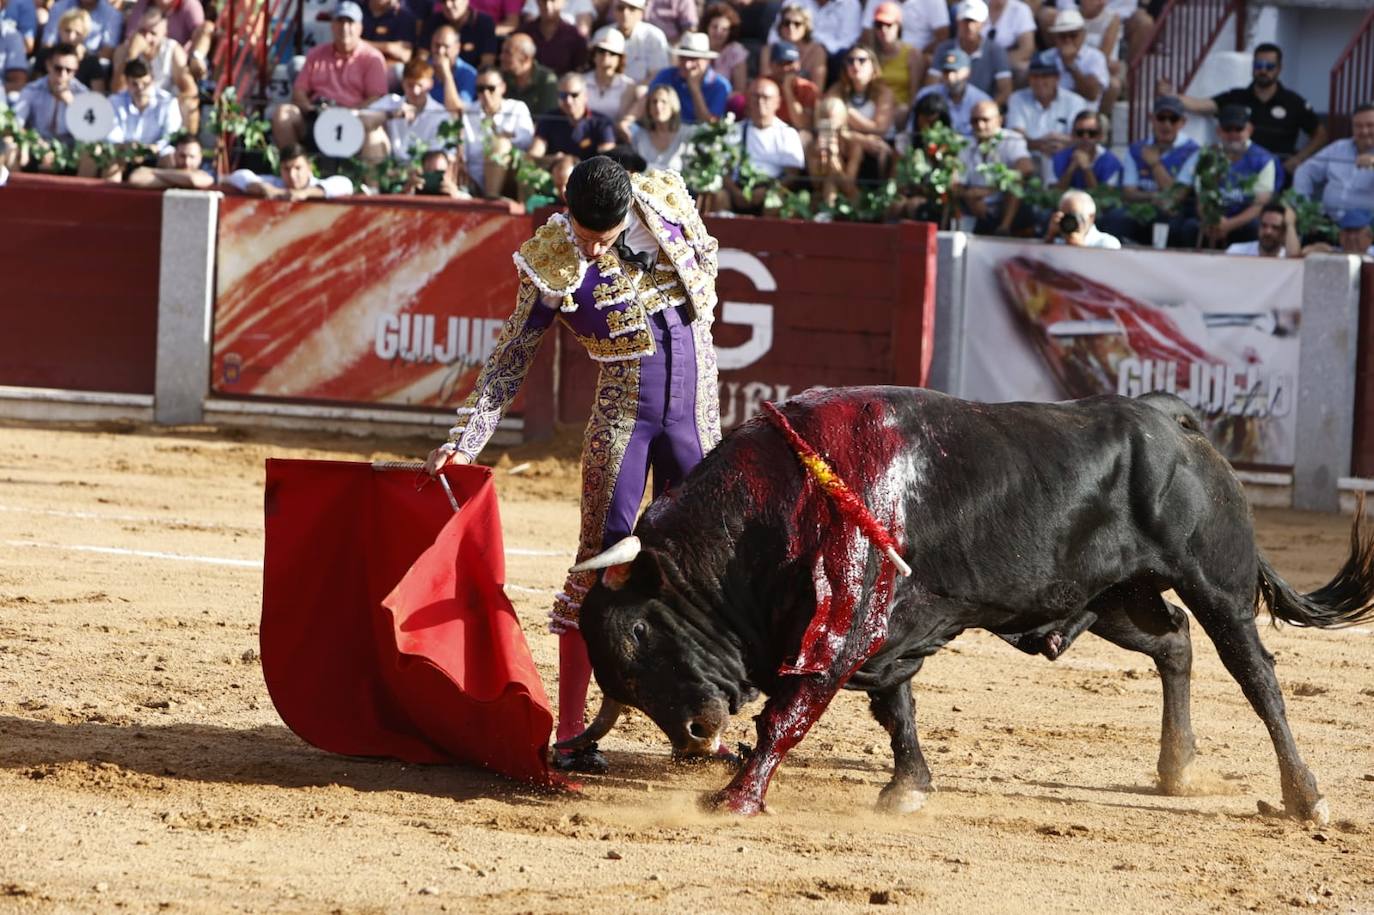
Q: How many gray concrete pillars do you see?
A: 3